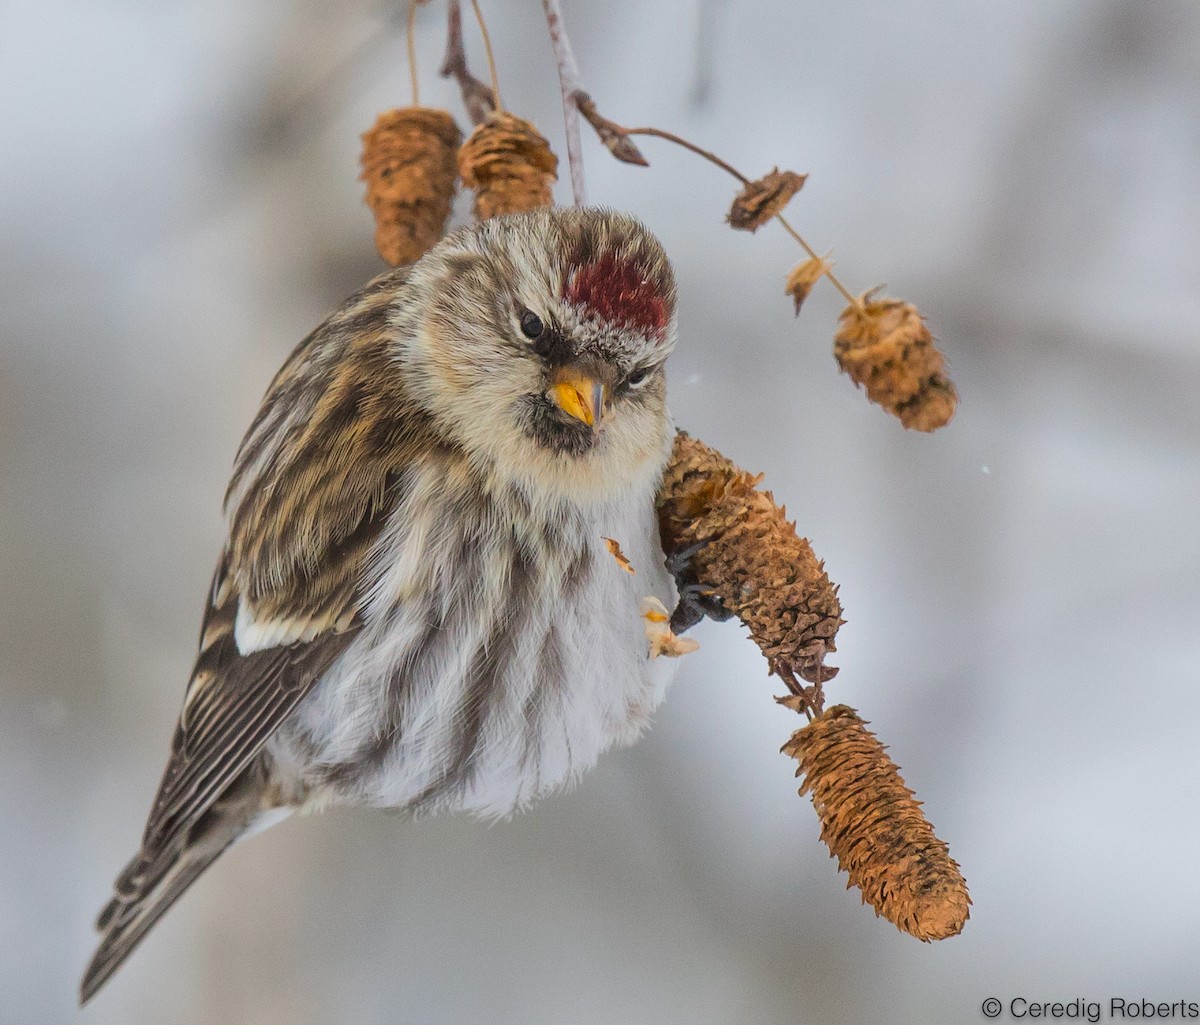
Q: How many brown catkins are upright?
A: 2